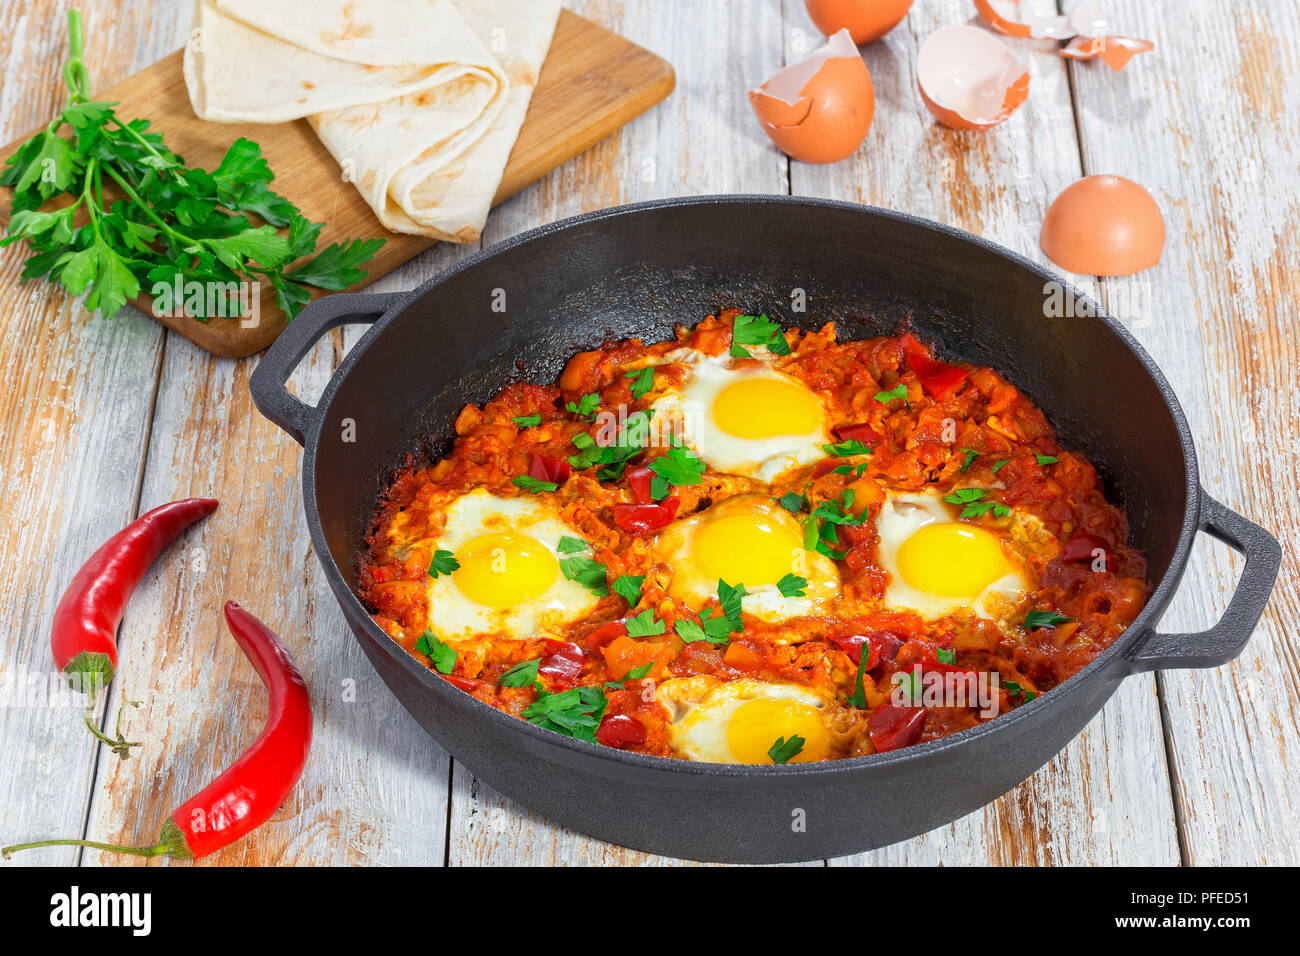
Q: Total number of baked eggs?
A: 5